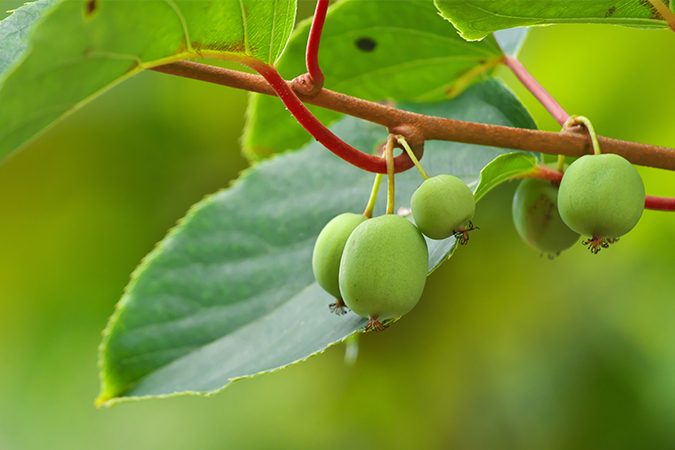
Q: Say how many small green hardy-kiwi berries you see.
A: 5